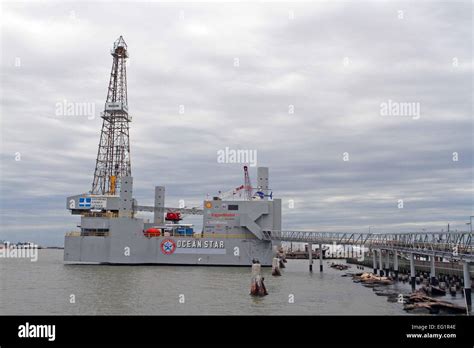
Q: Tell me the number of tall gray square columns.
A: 3